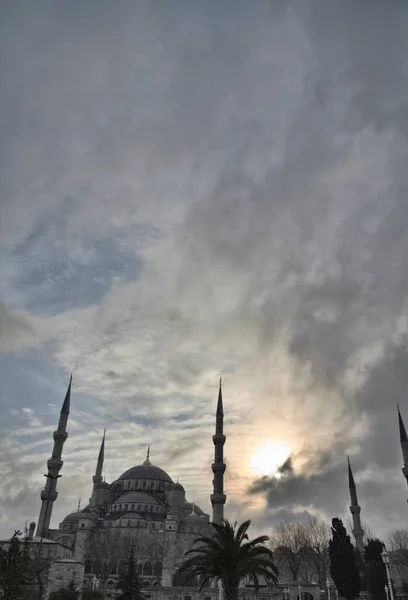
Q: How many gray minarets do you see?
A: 5